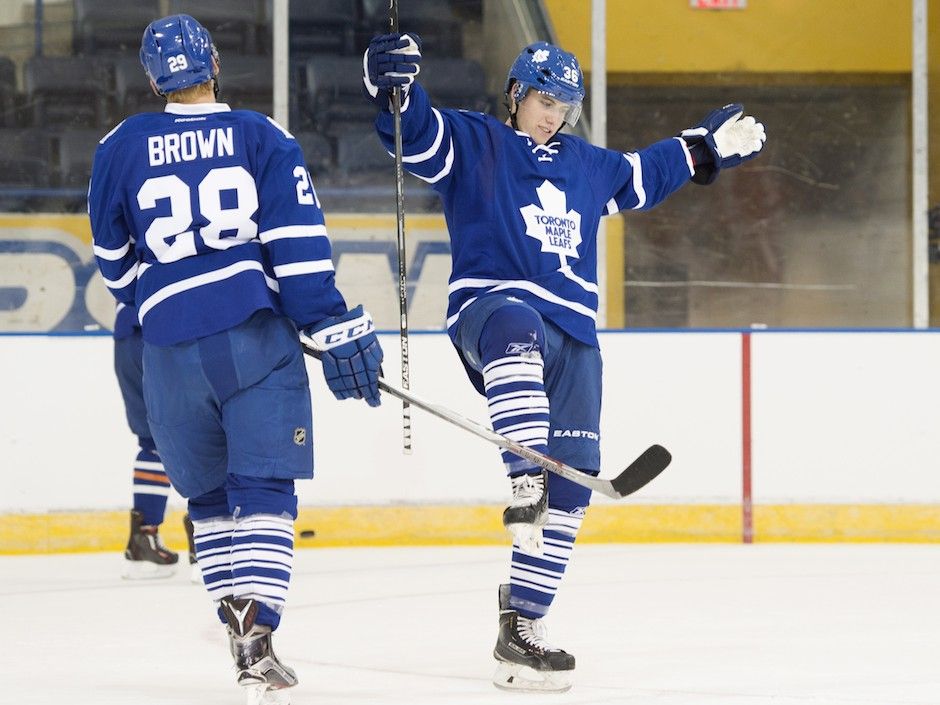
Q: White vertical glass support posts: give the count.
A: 3